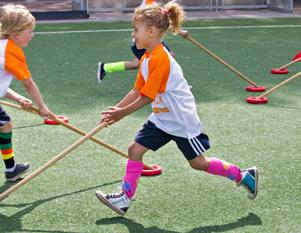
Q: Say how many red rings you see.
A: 5